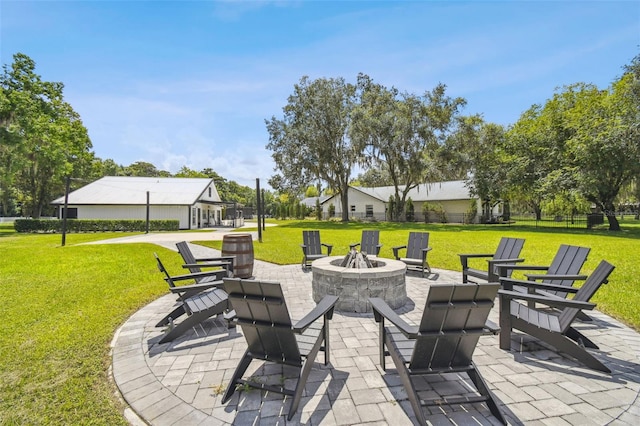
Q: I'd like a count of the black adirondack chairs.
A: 10